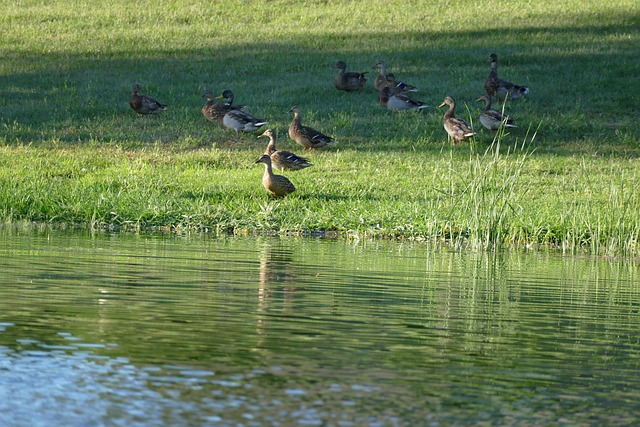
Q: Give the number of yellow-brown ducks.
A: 4